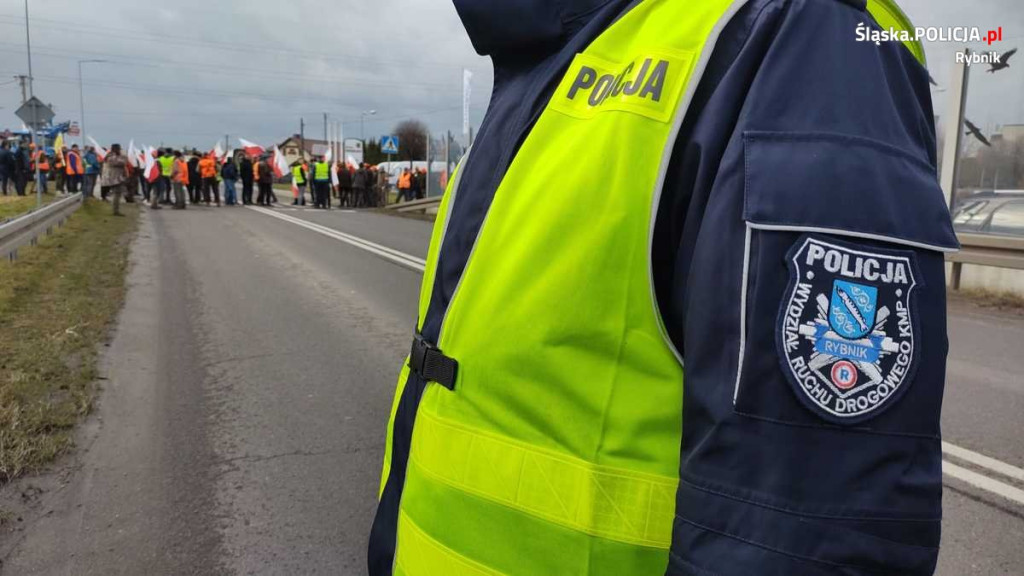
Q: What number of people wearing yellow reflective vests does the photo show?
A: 4